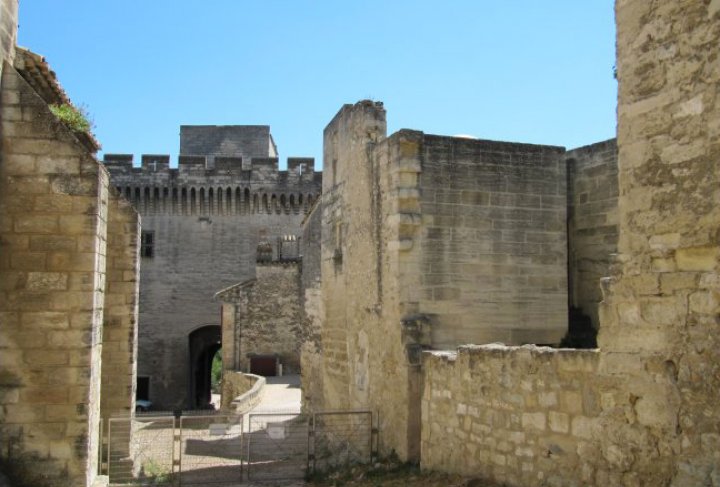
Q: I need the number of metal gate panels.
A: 4